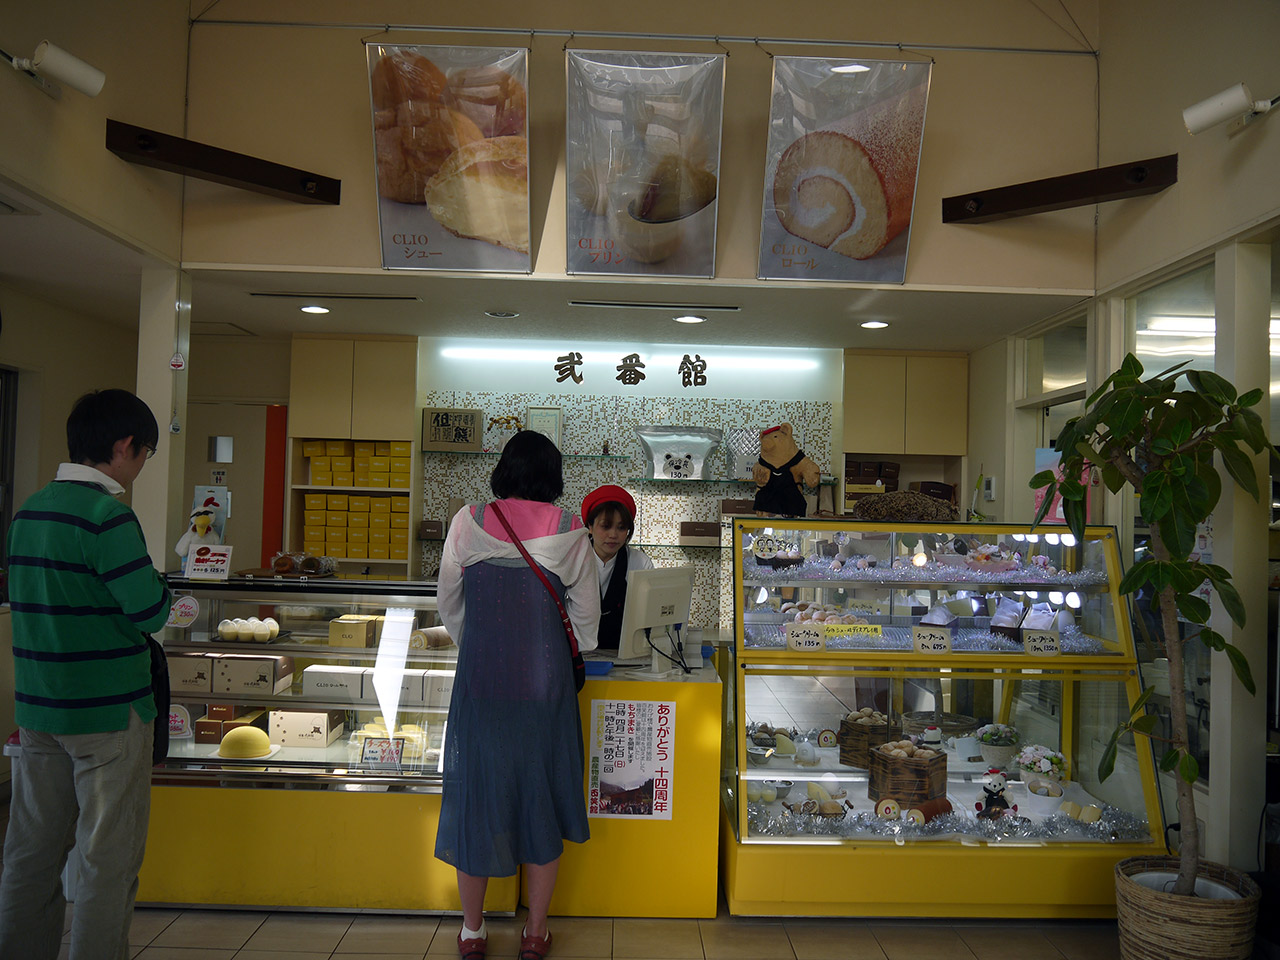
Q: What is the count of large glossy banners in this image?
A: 3